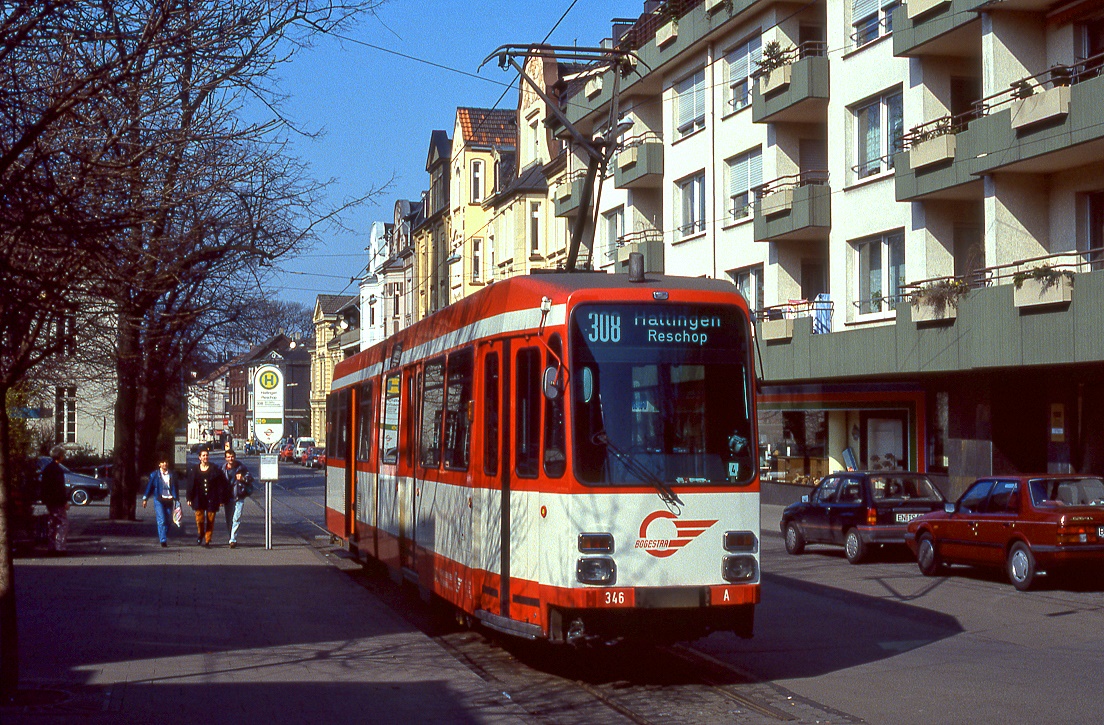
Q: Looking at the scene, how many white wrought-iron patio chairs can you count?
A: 0